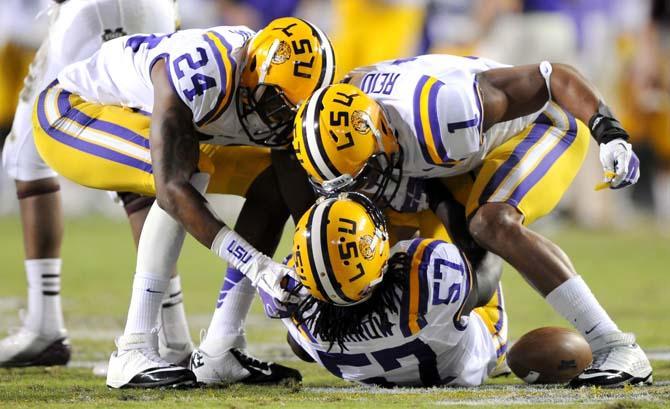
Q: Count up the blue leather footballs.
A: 0